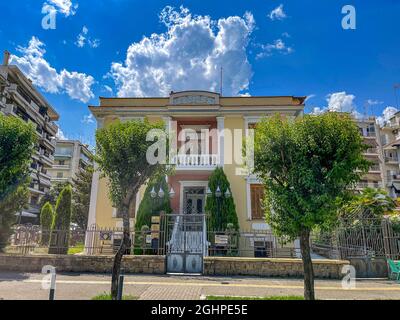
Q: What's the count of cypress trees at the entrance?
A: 2